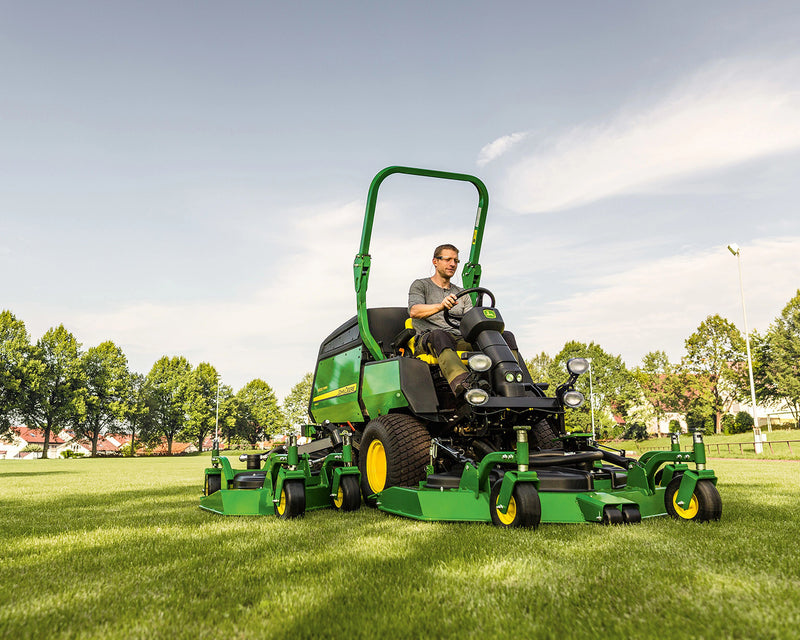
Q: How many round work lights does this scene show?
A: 4